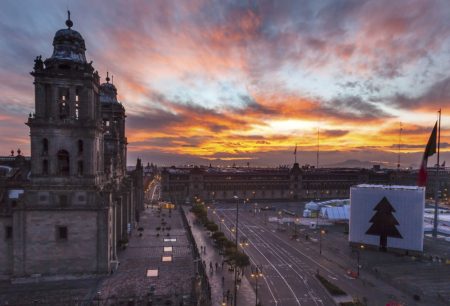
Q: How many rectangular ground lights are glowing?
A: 4